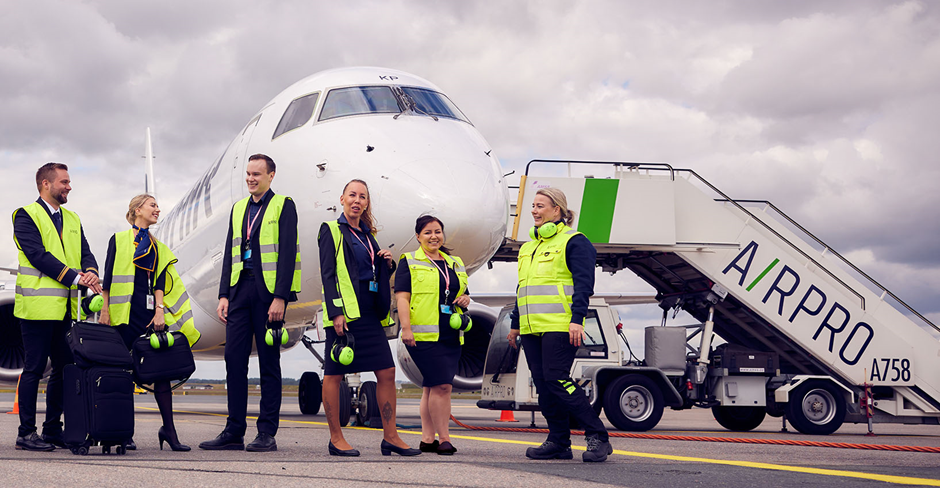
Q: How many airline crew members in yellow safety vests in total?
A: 6